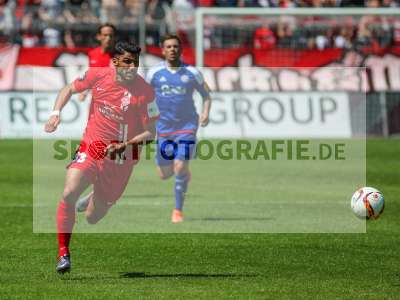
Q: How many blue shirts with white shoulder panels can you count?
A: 1